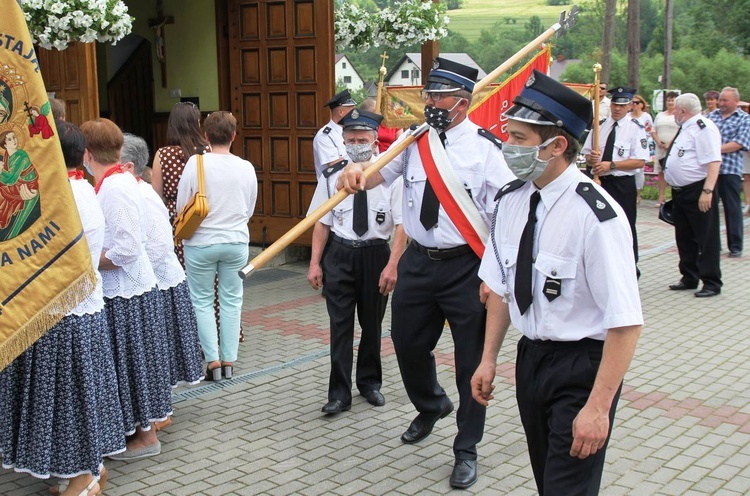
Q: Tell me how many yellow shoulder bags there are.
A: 1